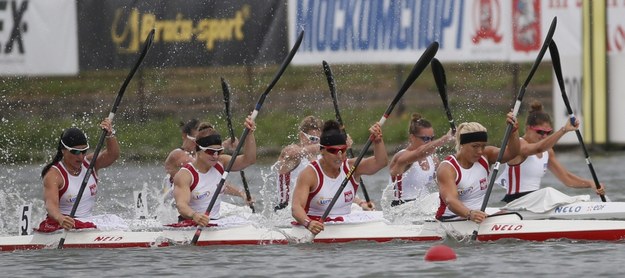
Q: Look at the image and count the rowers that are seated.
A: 8